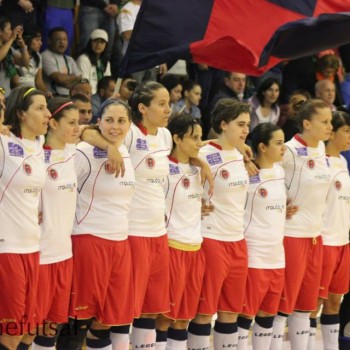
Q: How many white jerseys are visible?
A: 9